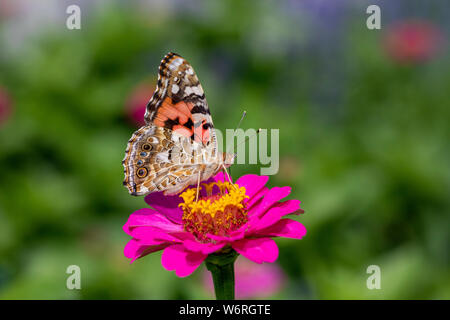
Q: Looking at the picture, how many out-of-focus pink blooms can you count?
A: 4